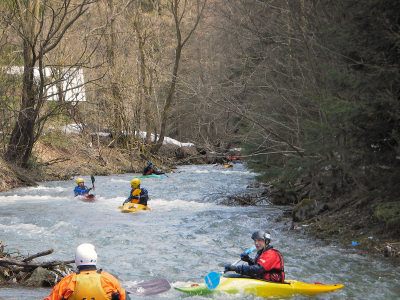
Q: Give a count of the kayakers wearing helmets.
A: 5